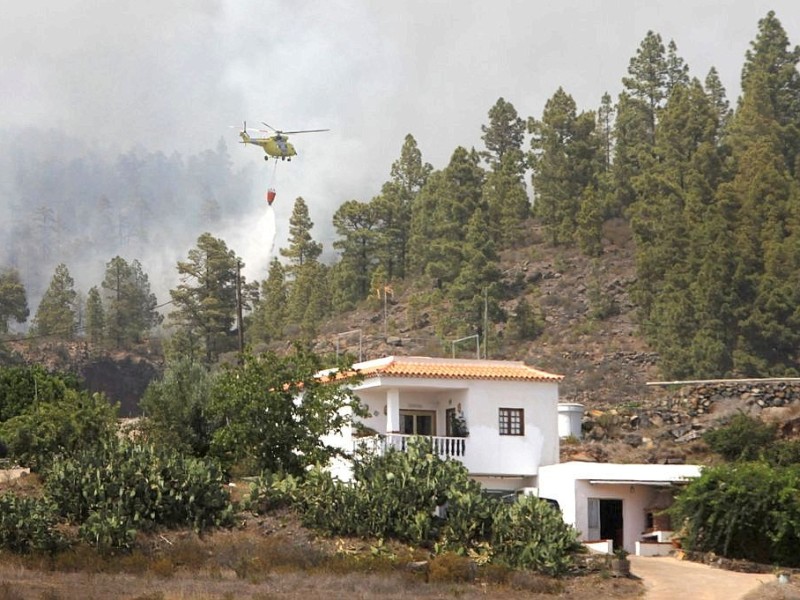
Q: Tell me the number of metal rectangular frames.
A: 2